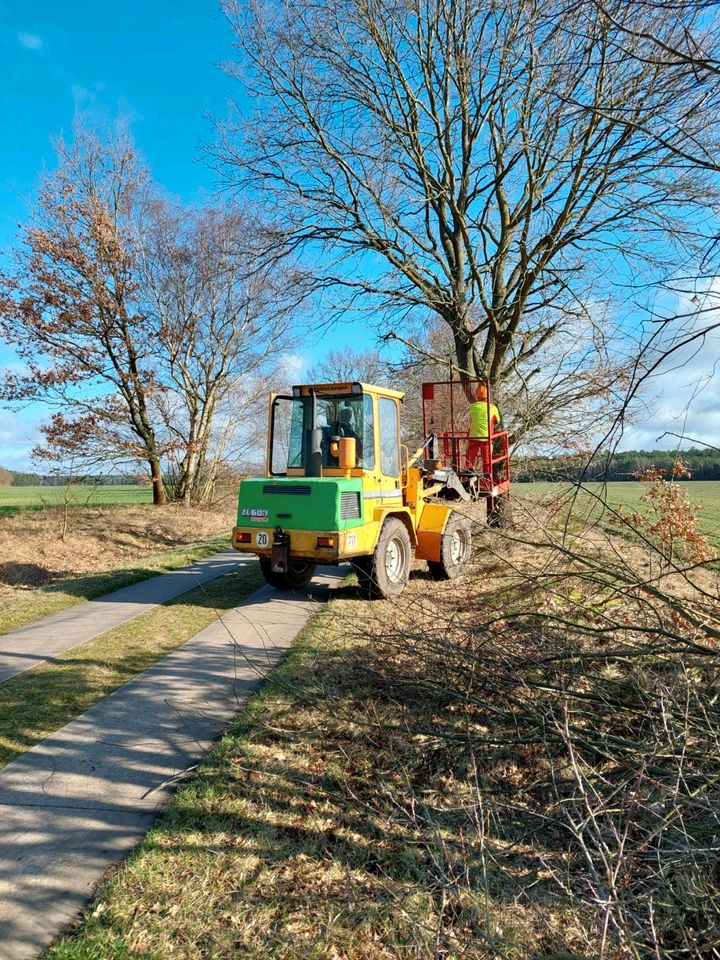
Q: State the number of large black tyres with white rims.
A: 2